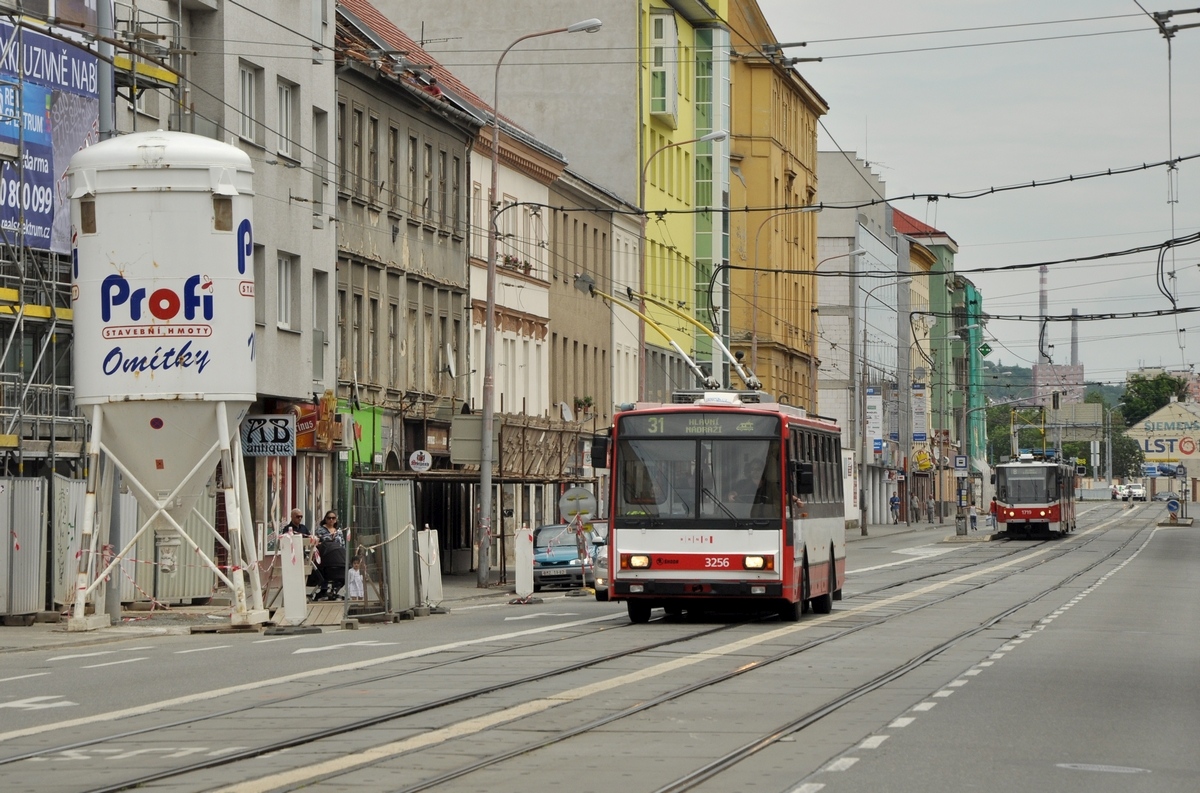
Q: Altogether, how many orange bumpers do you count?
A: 0